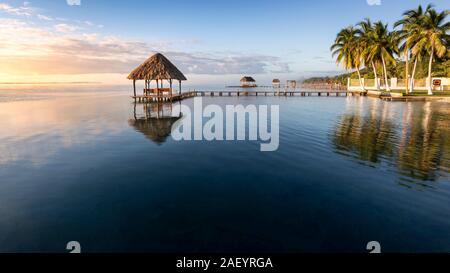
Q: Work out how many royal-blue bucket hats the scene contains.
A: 0